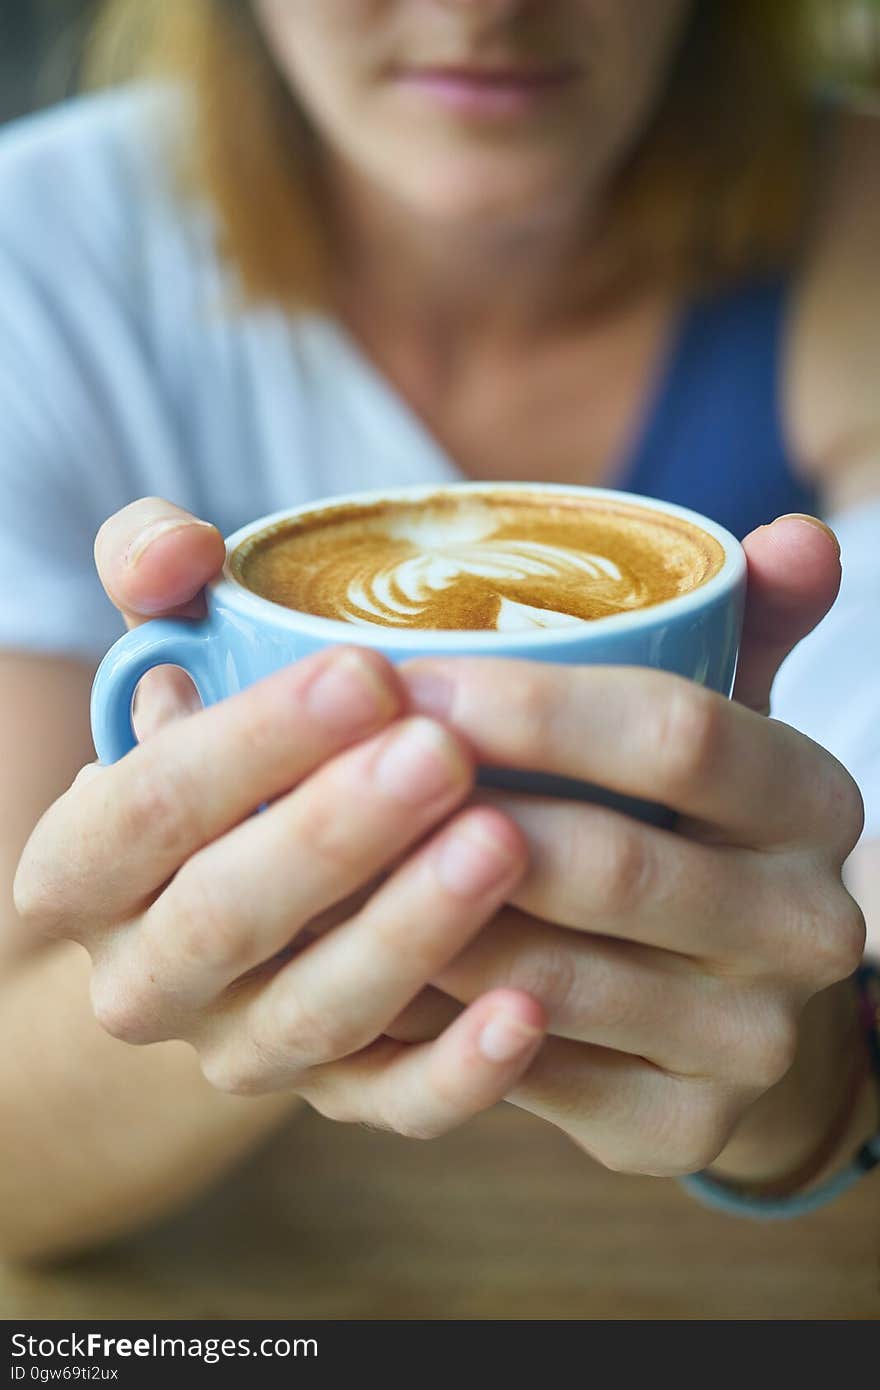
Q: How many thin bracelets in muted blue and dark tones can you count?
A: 2